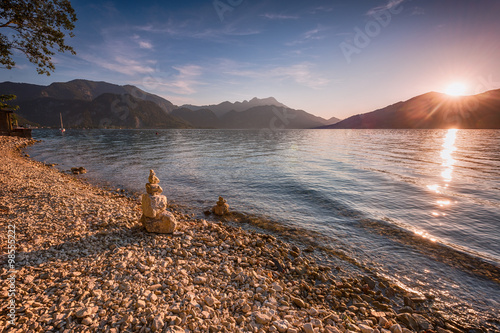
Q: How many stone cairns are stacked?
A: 2